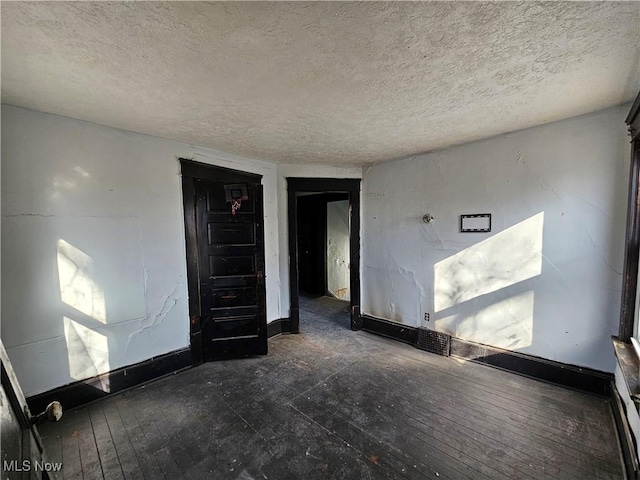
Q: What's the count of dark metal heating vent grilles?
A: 1